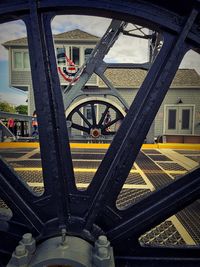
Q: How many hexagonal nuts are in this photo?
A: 4